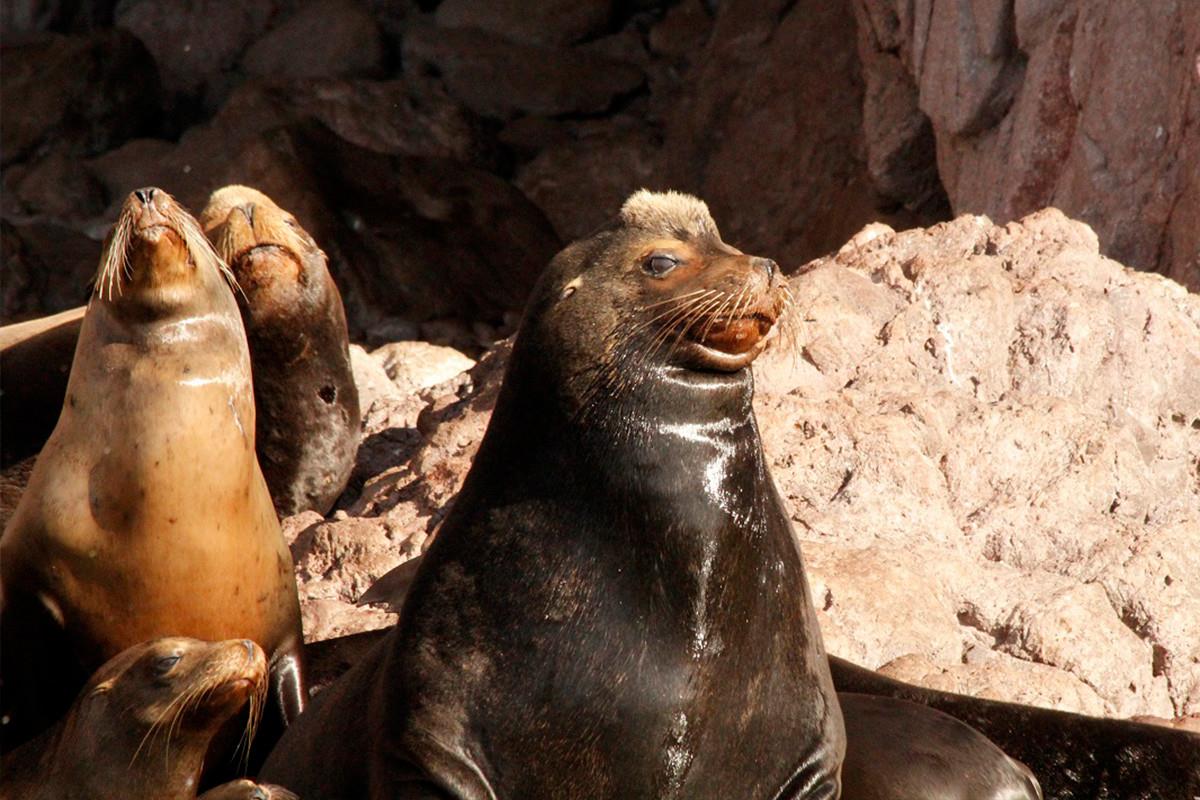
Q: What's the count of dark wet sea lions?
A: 1